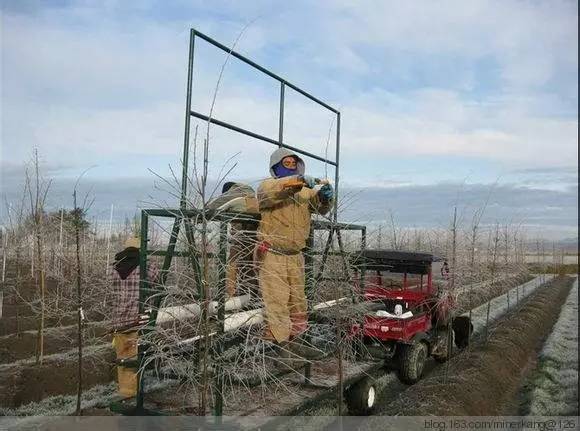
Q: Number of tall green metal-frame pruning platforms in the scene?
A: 1